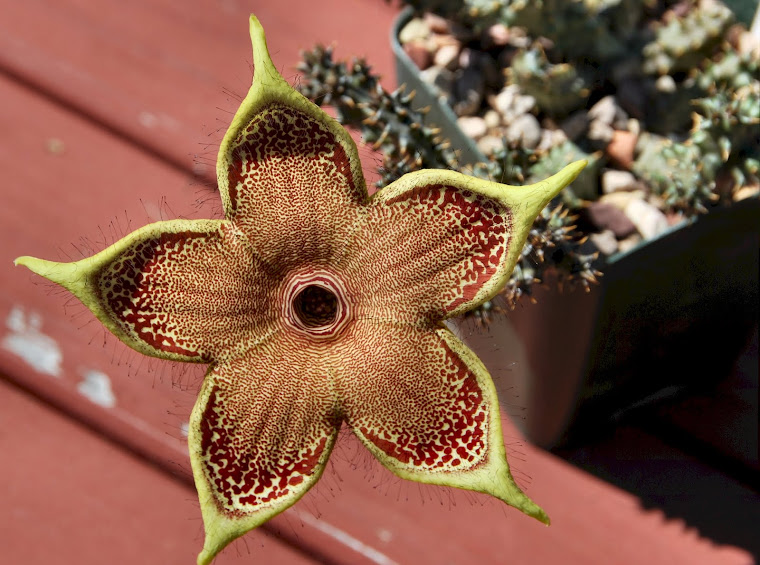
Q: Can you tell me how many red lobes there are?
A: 5